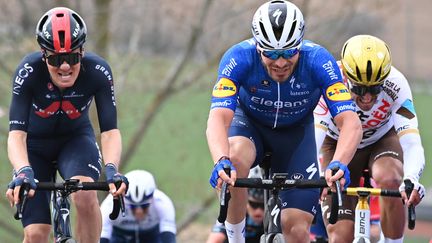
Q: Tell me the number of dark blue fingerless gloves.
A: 2